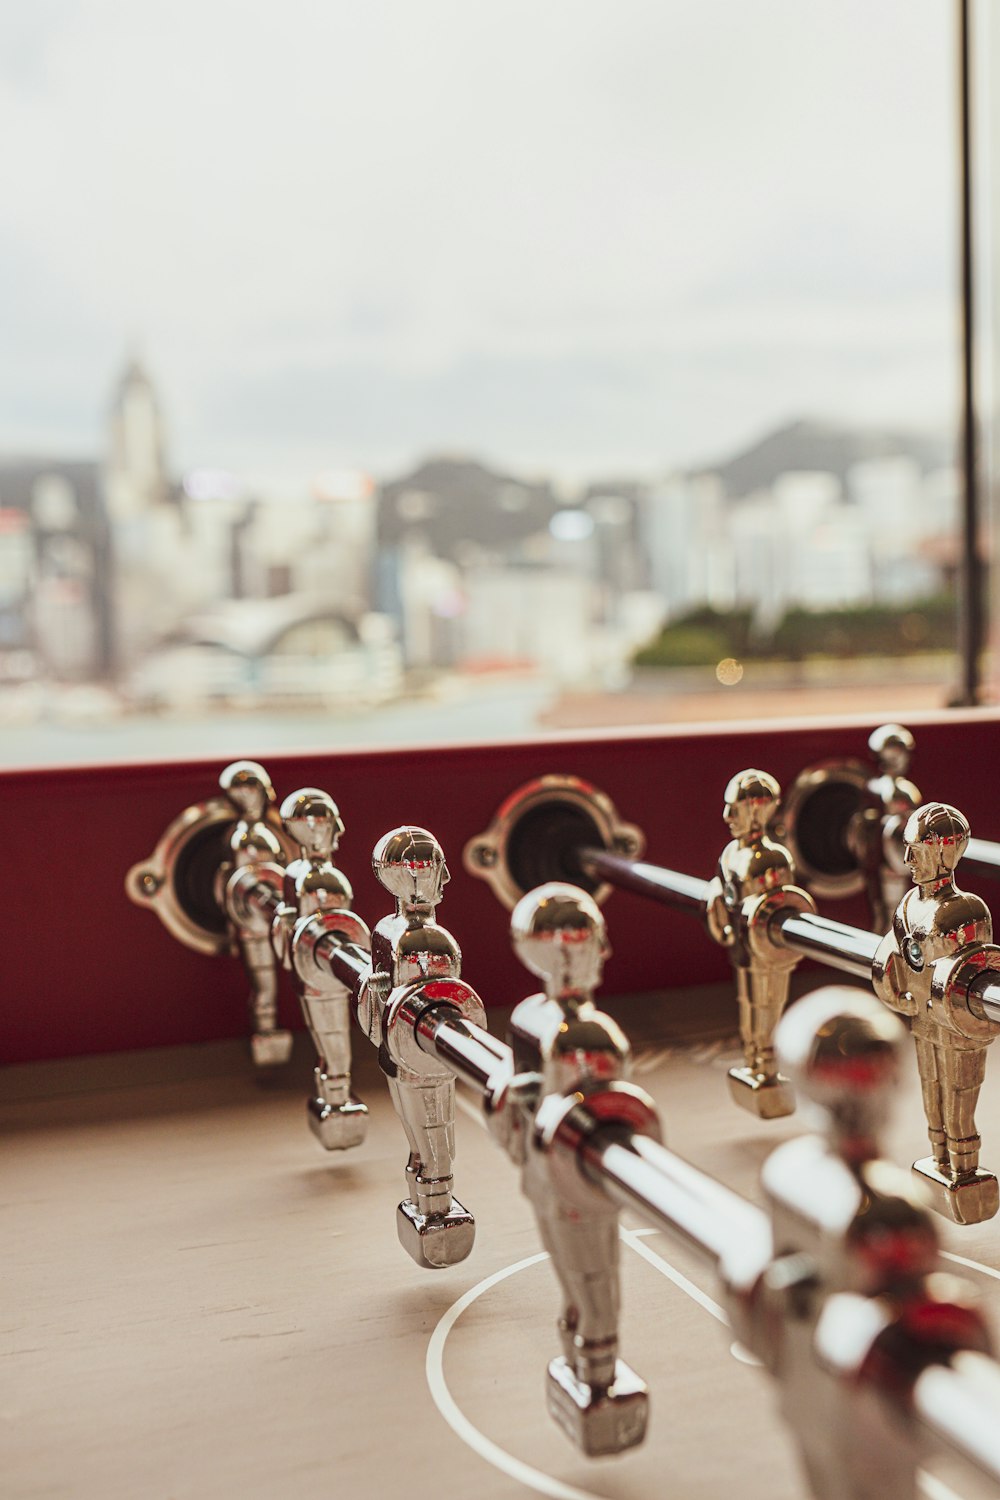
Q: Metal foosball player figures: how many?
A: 8